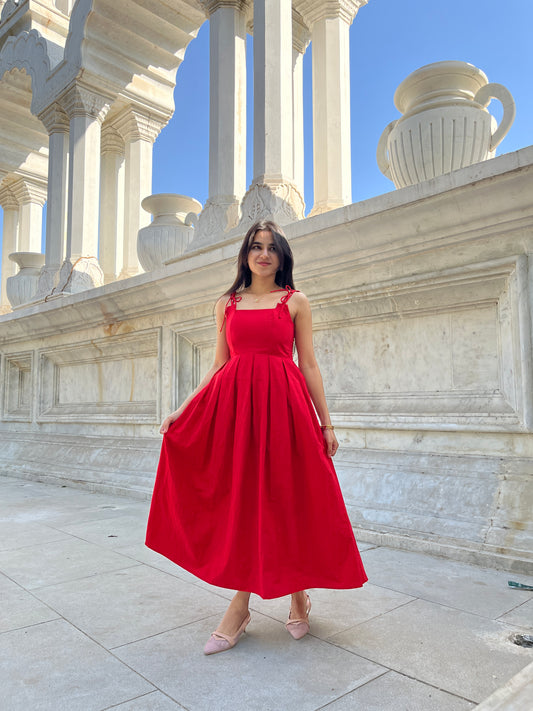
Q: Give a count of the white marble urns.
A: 3